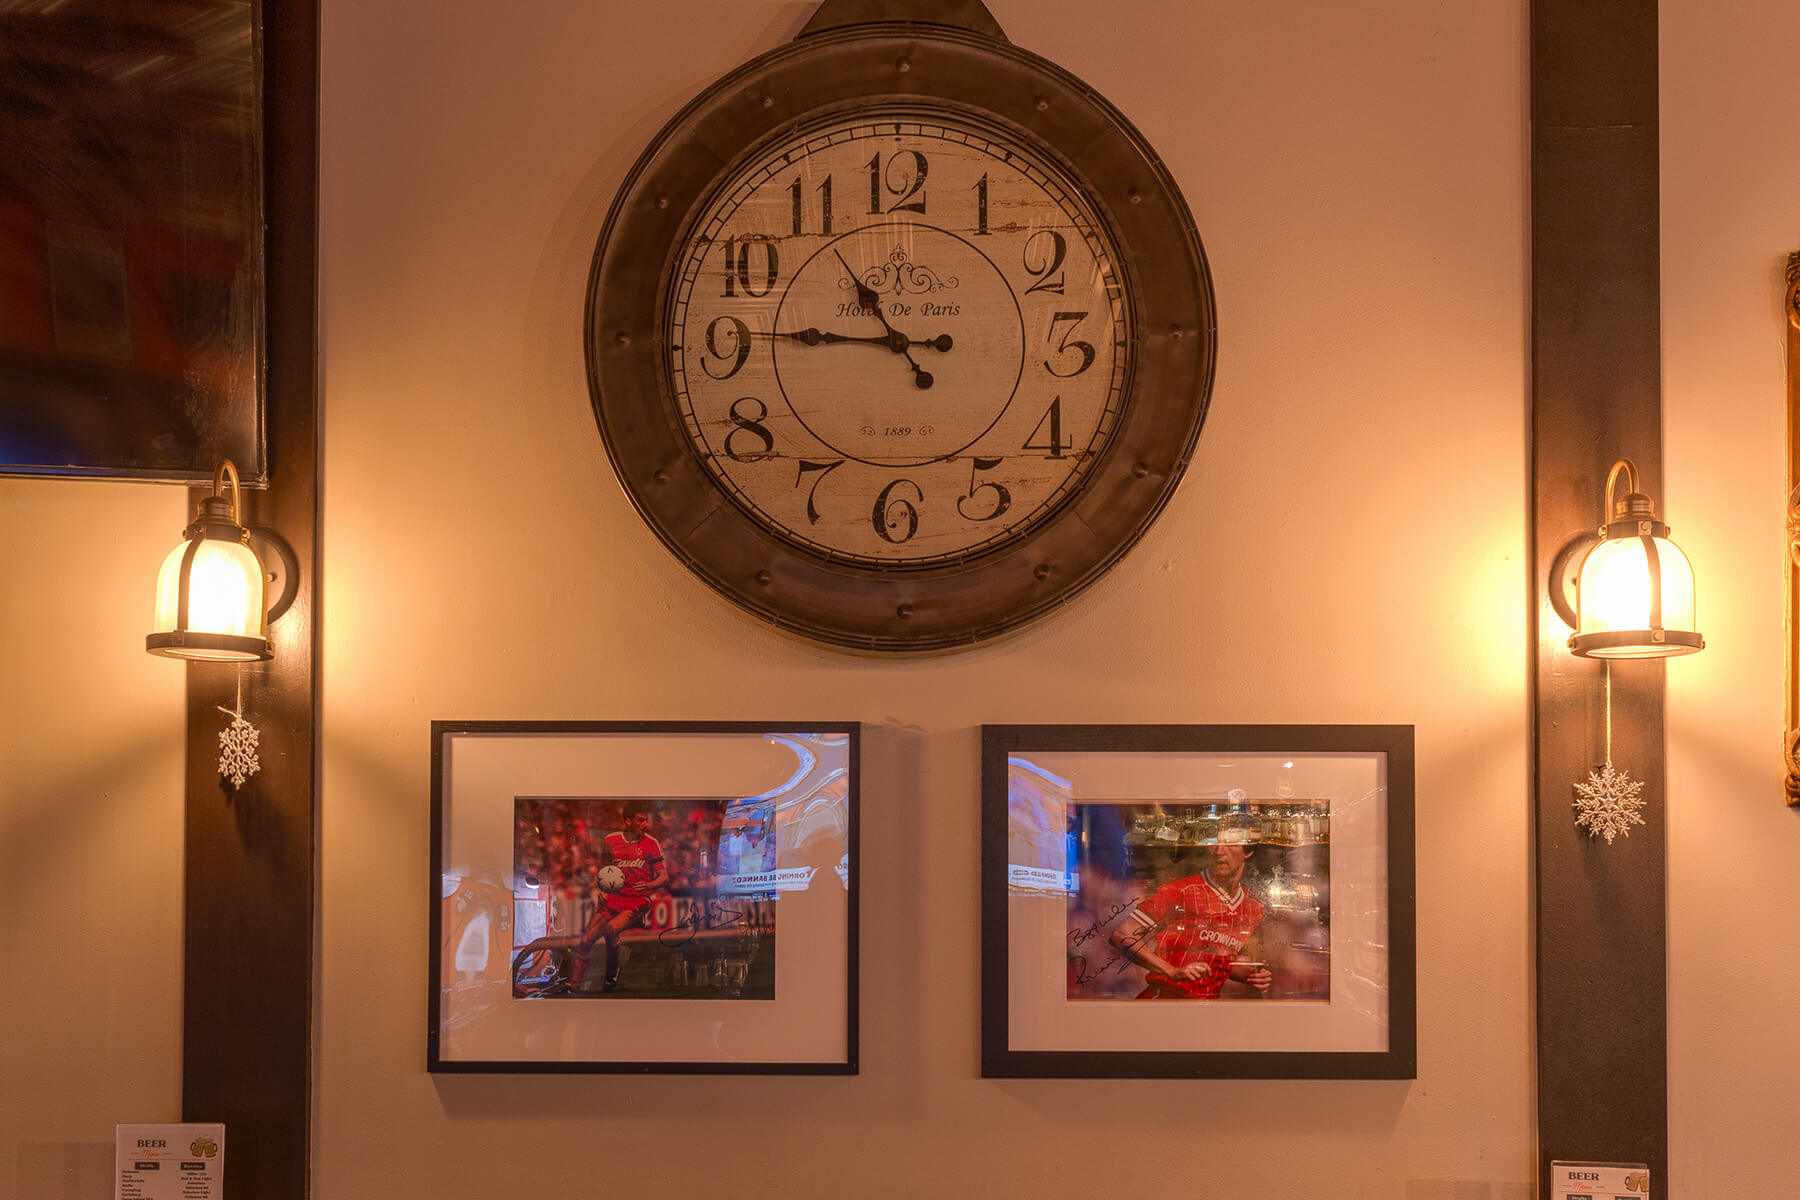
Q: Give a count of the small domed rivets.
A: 12